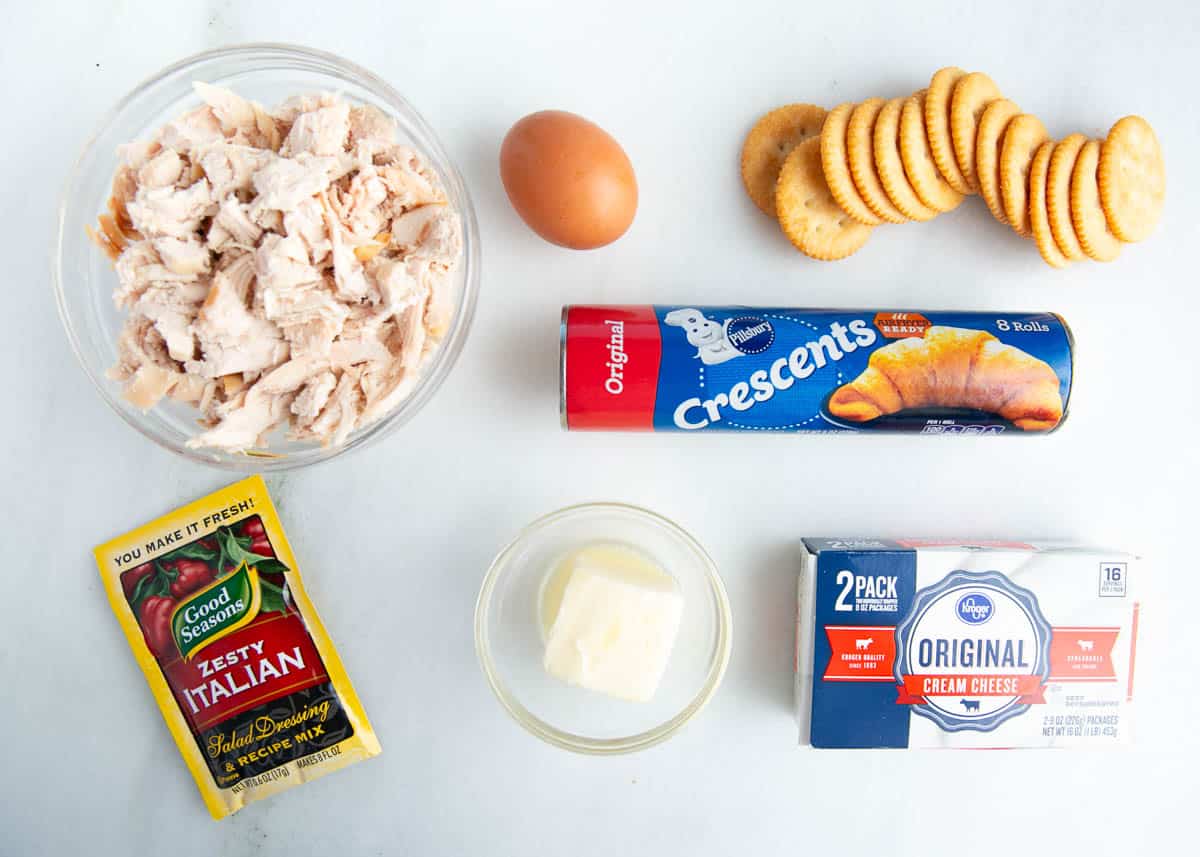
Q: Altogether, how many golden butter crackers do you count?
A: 14